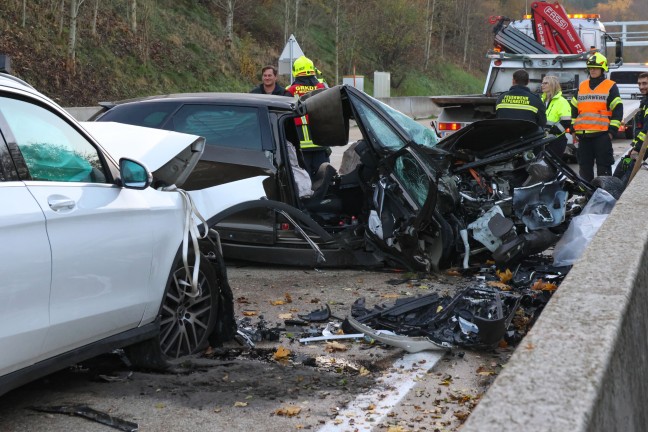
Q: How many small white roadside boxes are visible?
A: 2